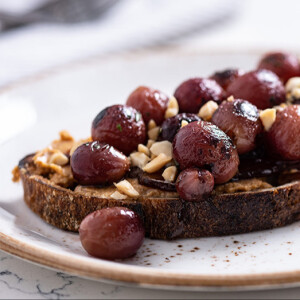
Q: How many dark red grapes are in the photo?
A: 13